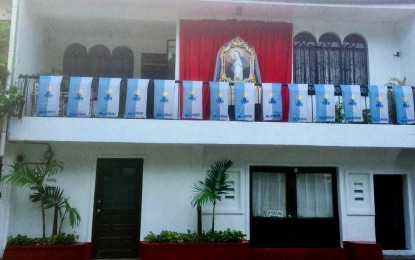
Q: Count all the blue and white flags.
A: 14